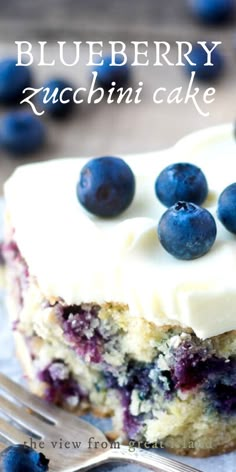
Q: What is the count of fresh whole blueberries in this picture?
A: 11